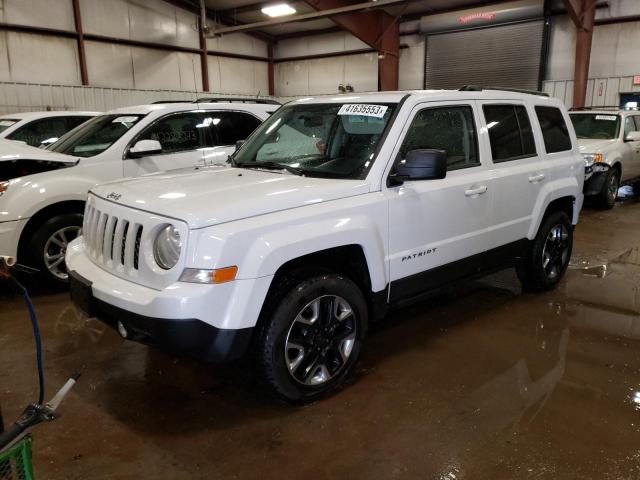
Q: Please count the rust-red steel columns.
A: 5